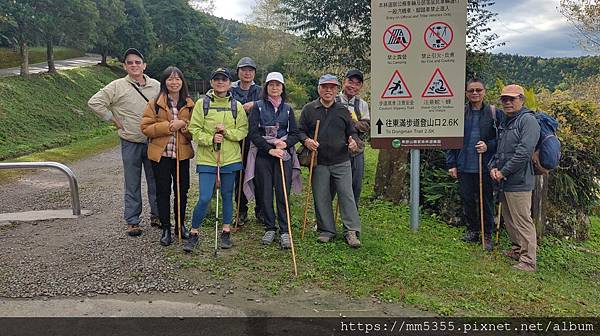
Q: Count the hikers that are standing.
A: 9